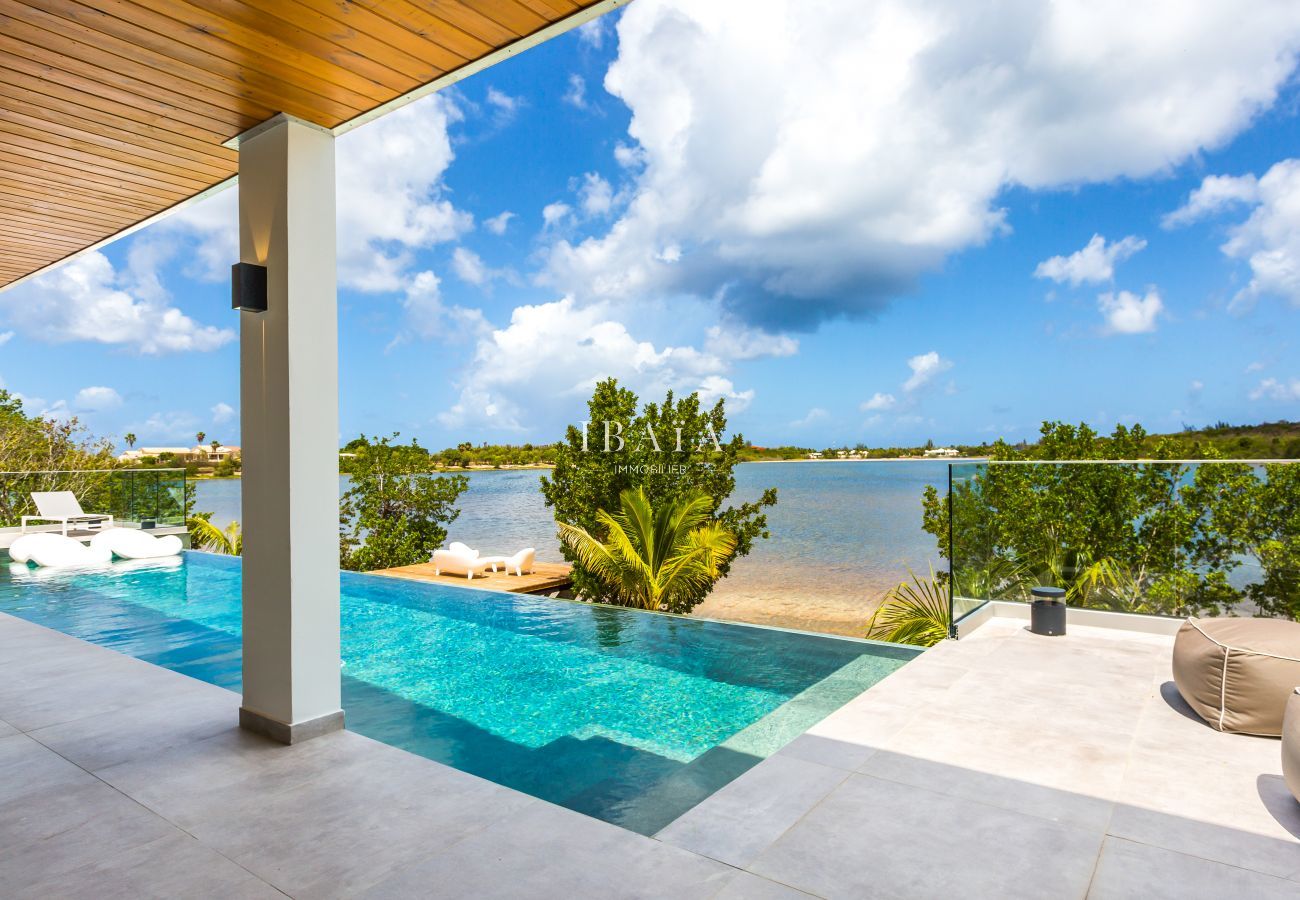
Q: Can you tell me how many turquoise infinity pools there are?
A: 1